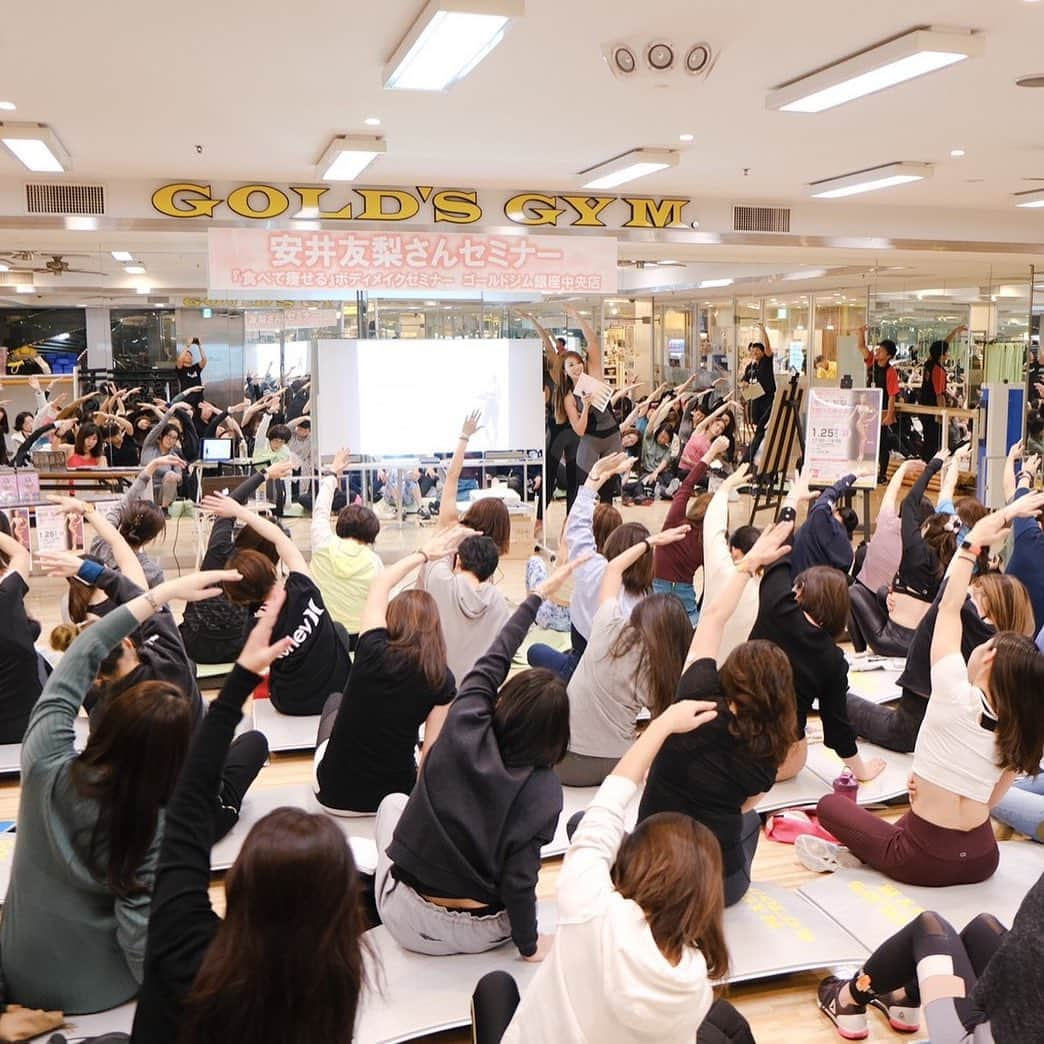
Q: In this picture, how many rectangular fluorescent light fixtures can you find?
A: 7